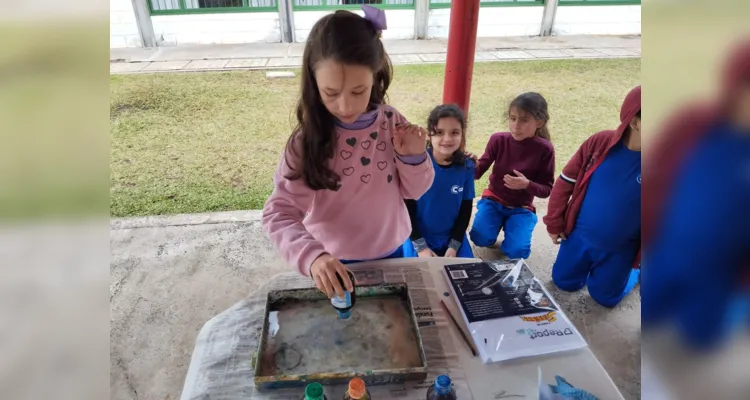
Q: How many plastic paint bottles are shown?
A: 4